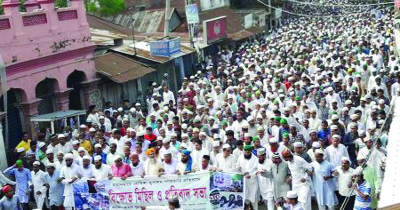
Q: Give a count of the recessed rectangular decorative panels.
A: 3